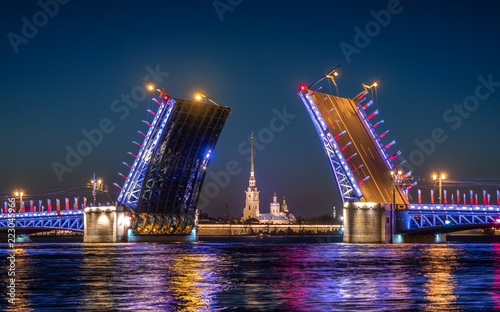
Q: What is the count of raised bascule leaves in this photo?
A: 2